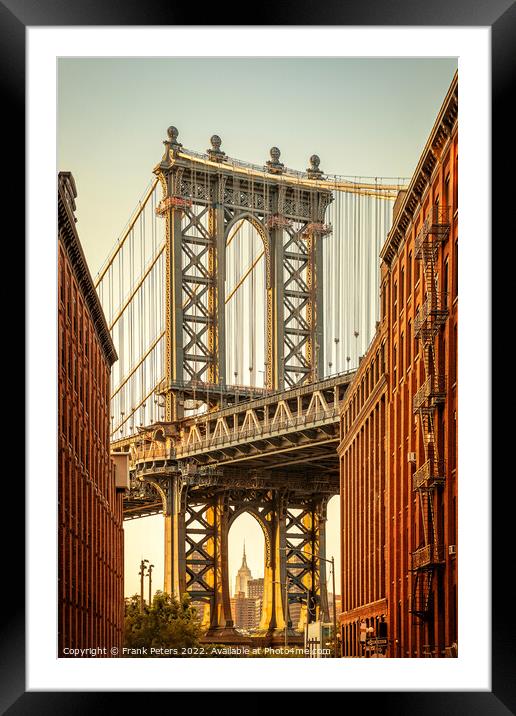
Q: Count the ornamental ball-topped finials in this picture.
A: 4